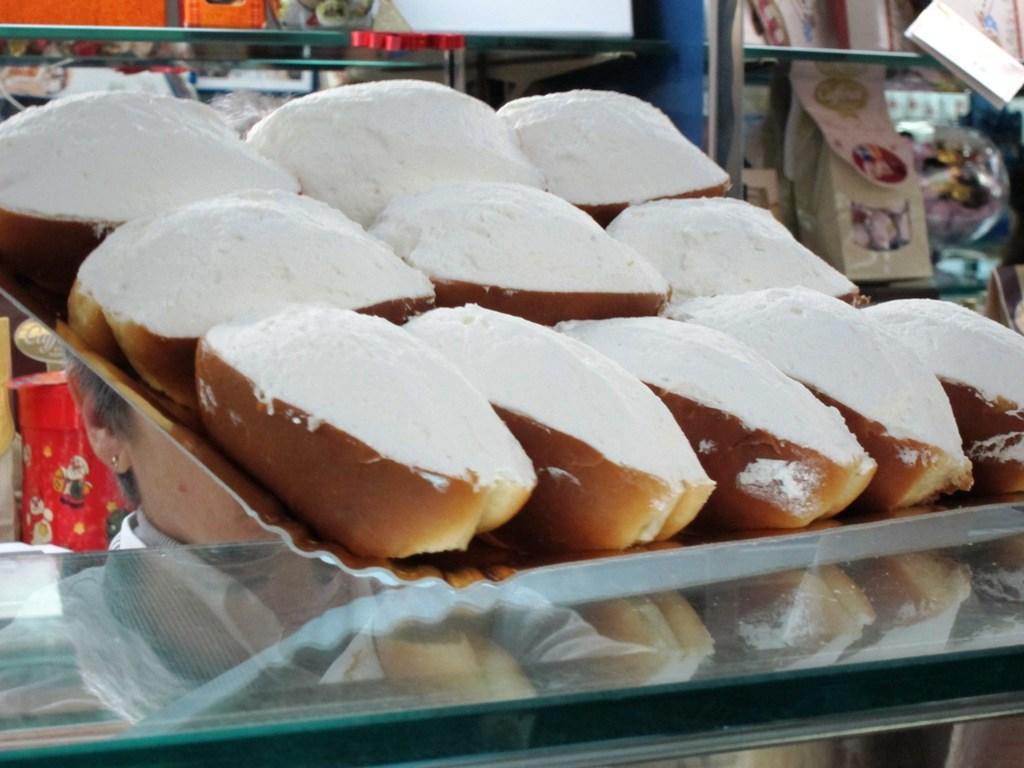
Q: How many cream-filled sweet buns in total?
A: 11